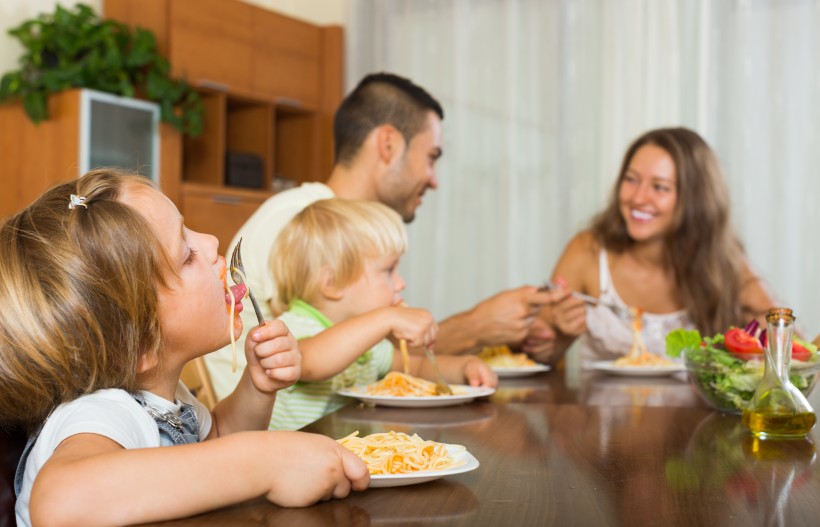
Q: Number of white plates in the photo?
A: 4